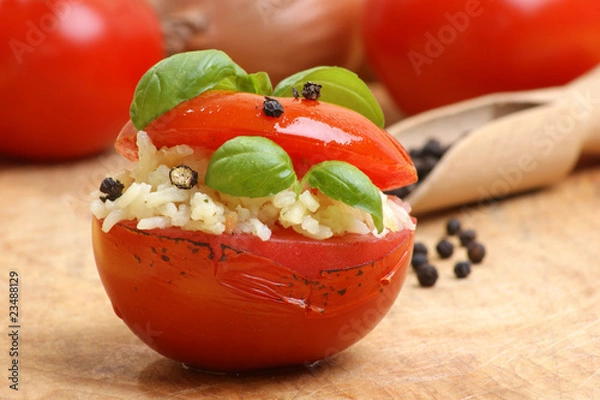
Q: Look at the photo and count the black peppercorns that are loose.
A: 8